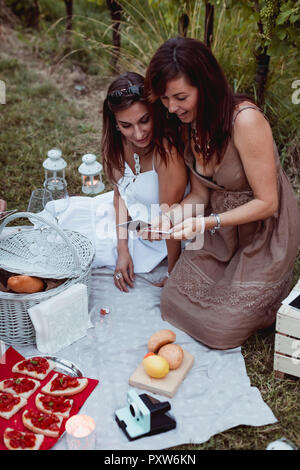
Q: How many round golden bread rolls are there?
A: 2